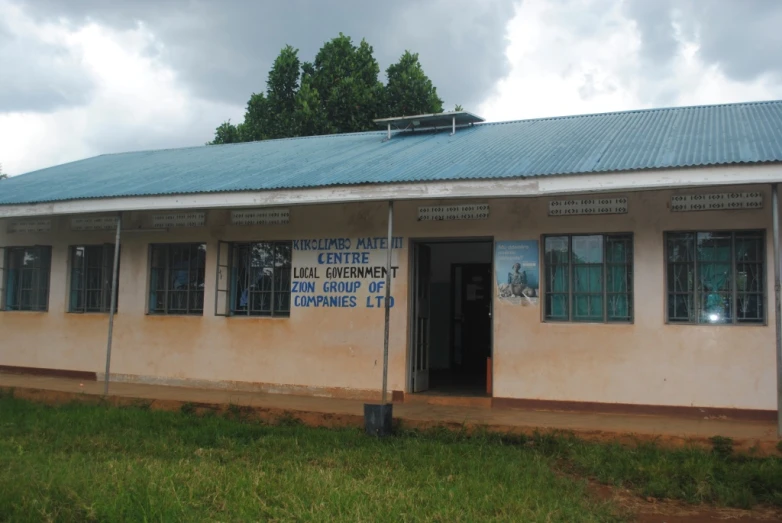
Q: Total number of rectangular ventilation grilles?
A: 7